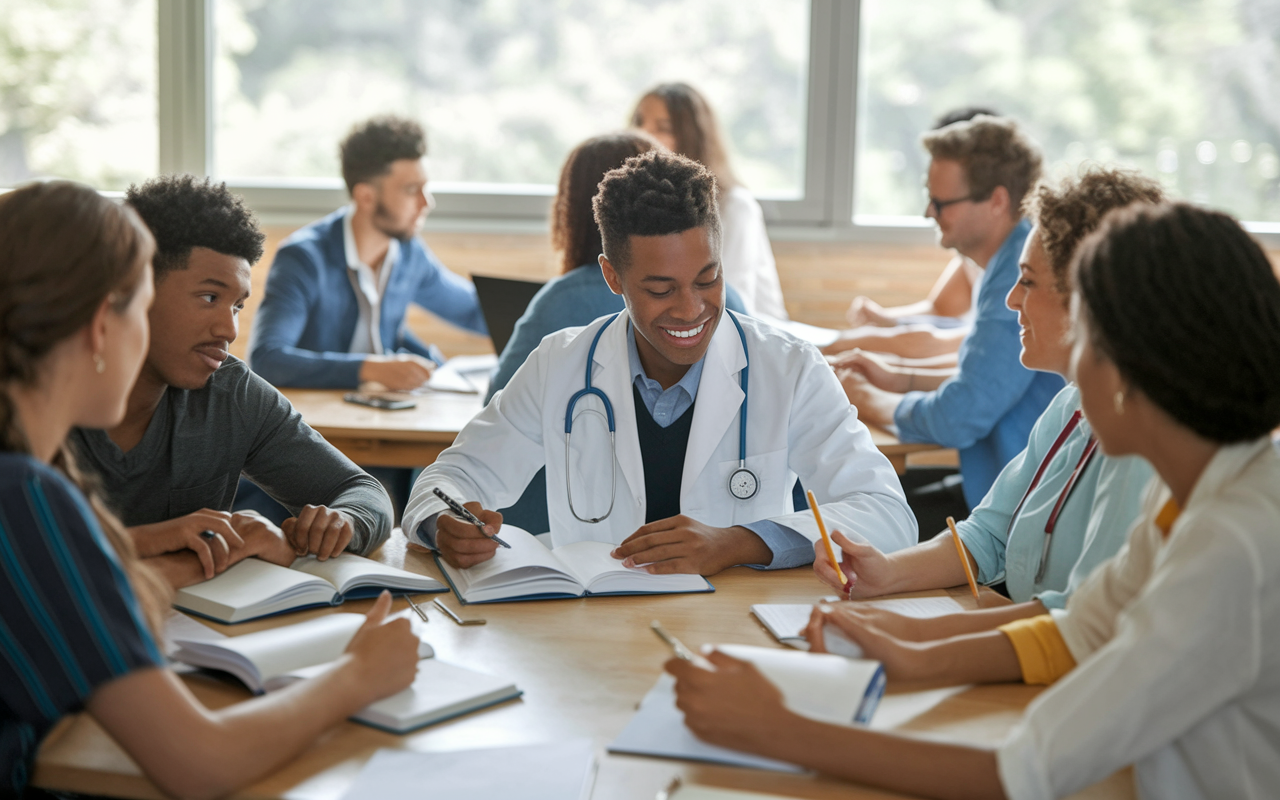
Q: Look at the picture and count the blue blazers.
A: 1